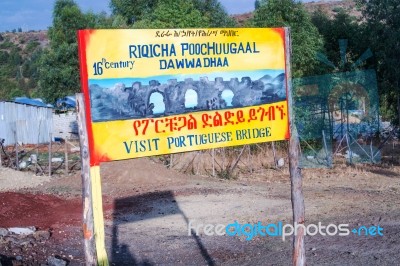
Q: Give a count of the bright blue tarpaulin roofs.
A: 2